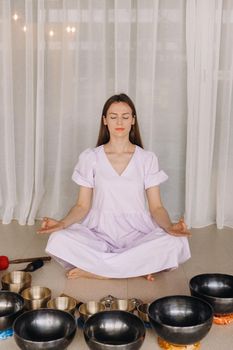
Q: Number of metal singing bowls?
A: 11